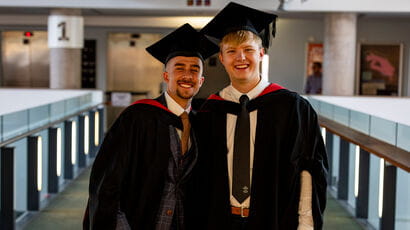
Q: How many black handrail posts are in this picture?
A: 11